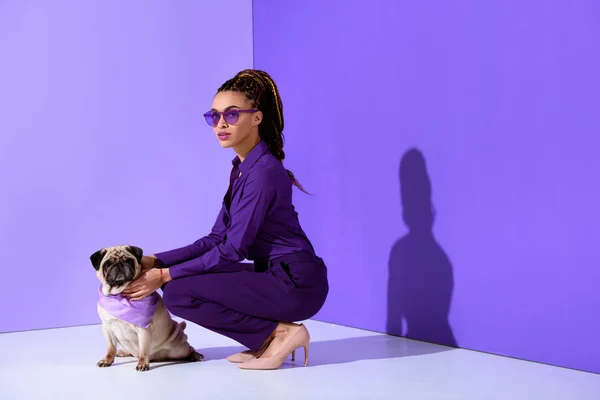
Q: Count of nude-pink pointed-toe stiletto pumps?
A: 2